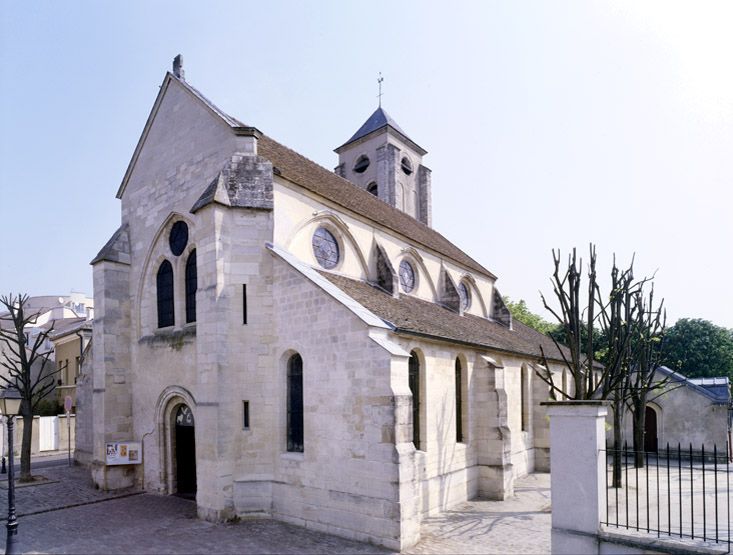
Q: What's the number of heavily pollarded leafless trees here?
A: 4